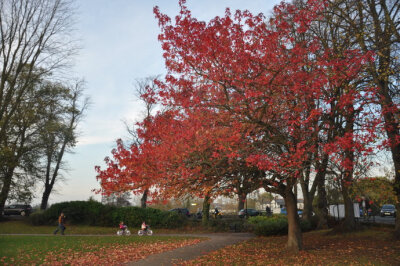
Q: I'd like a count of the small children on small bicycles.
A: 2